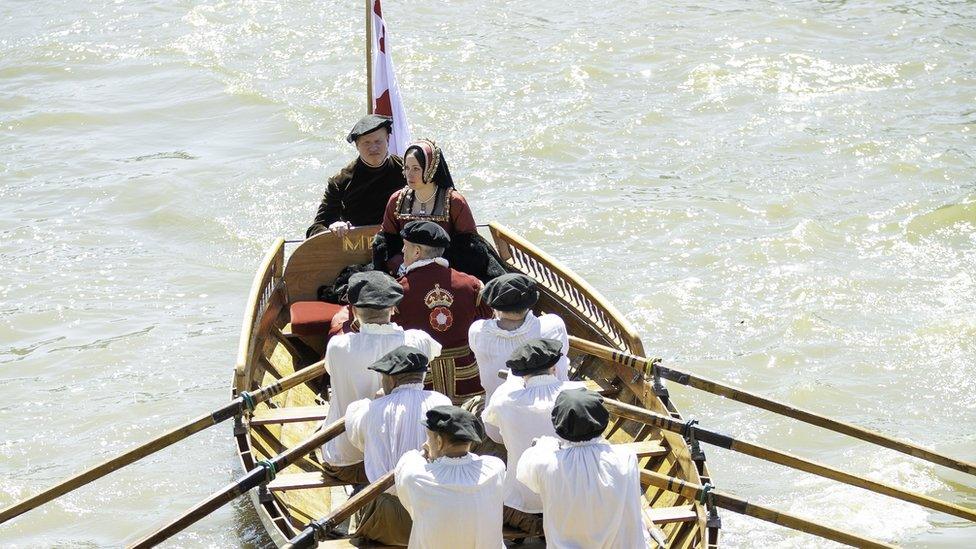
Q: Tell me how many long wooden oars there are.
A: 6